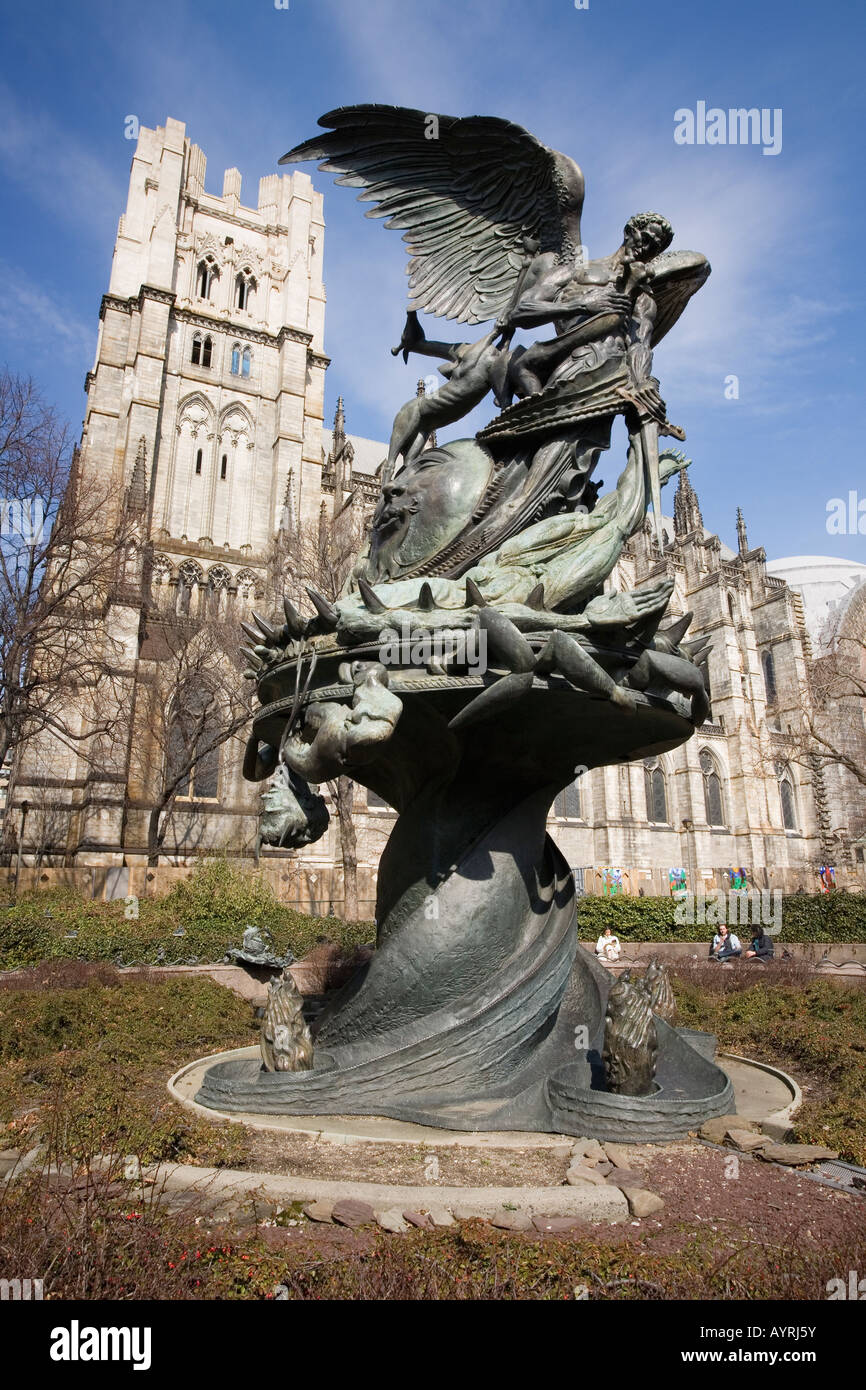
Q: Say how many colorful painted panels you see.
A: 4